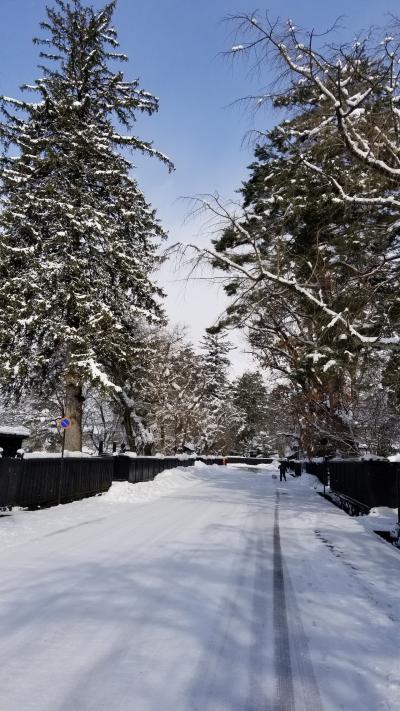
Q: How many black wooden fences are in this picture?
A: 2